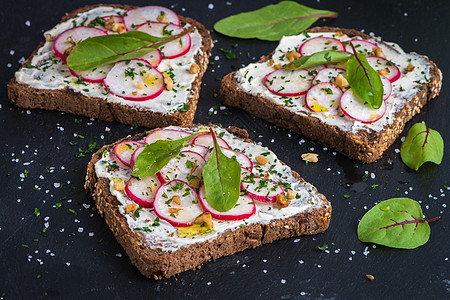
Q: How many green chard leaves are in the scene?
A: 8